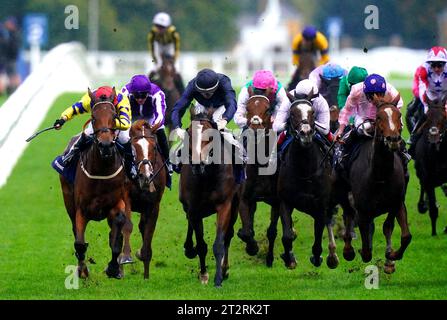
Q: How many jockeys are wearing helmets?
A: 11